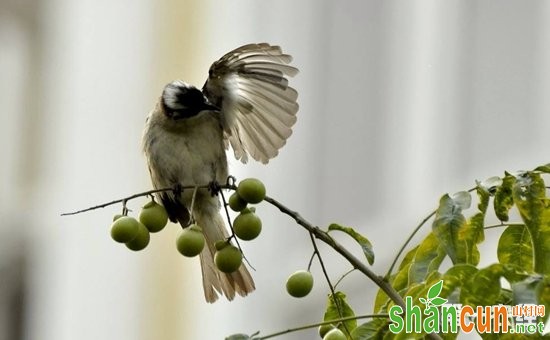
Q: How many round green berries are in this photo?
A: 11